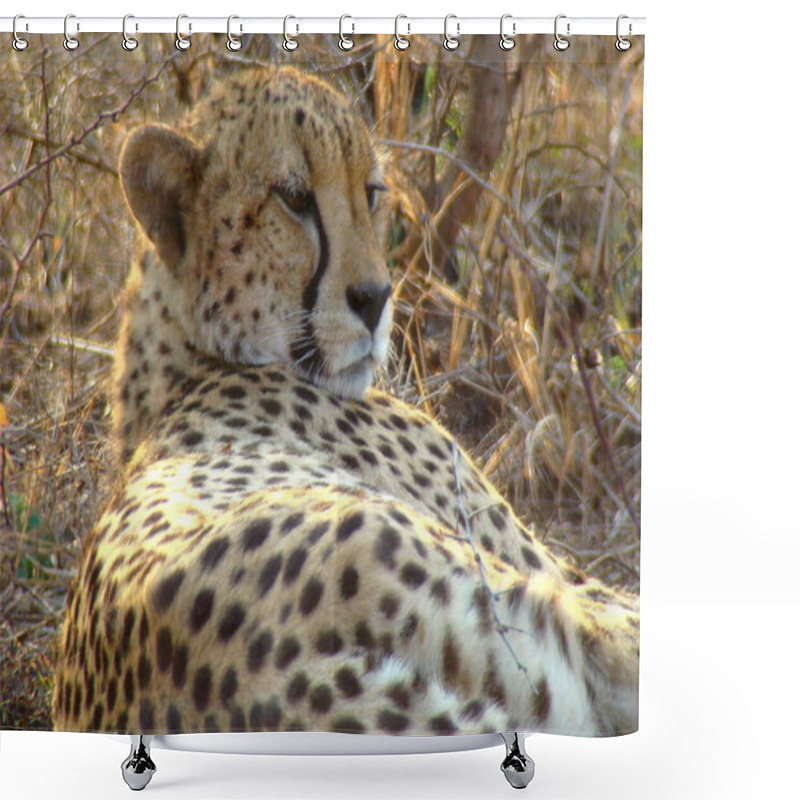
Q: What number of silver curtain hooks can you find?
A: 12